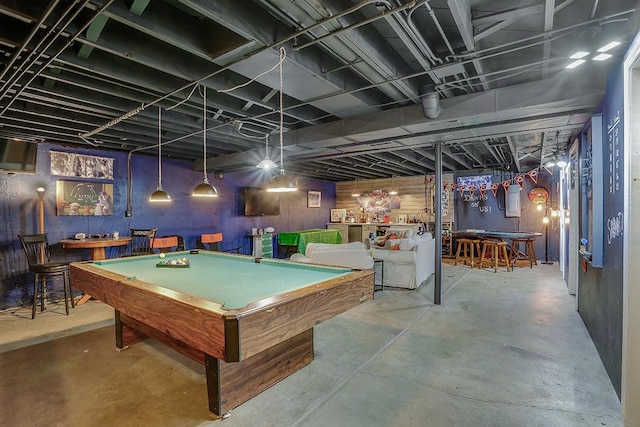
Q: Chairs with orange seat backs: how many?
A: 2